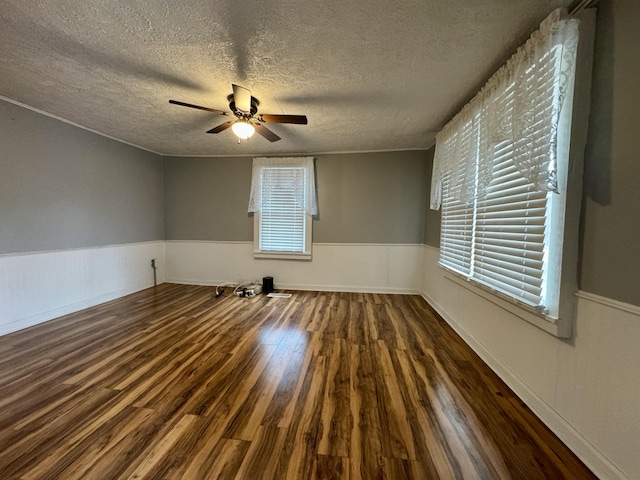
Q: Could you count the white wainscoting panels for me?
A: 3